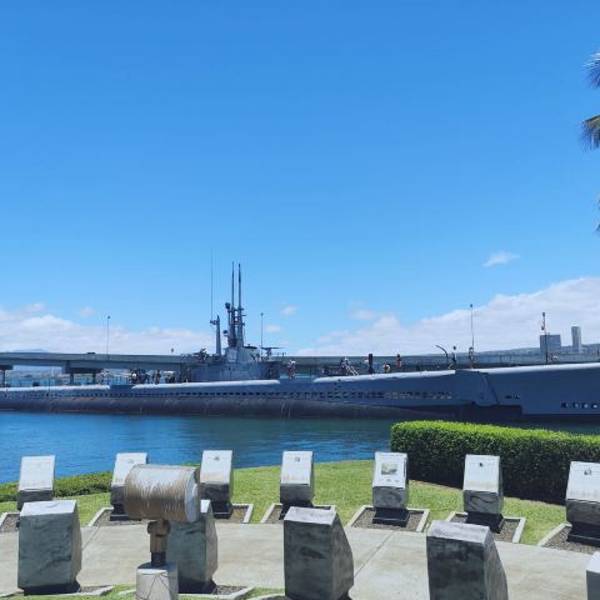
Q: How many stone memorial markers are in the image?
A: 12